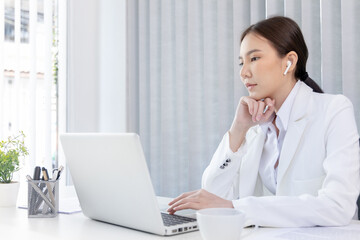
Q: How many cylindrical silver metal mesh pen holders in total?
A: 1